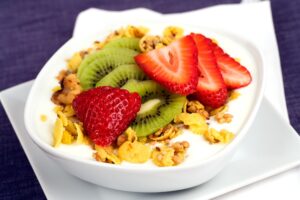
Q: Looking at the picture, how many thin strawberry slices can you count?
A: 3